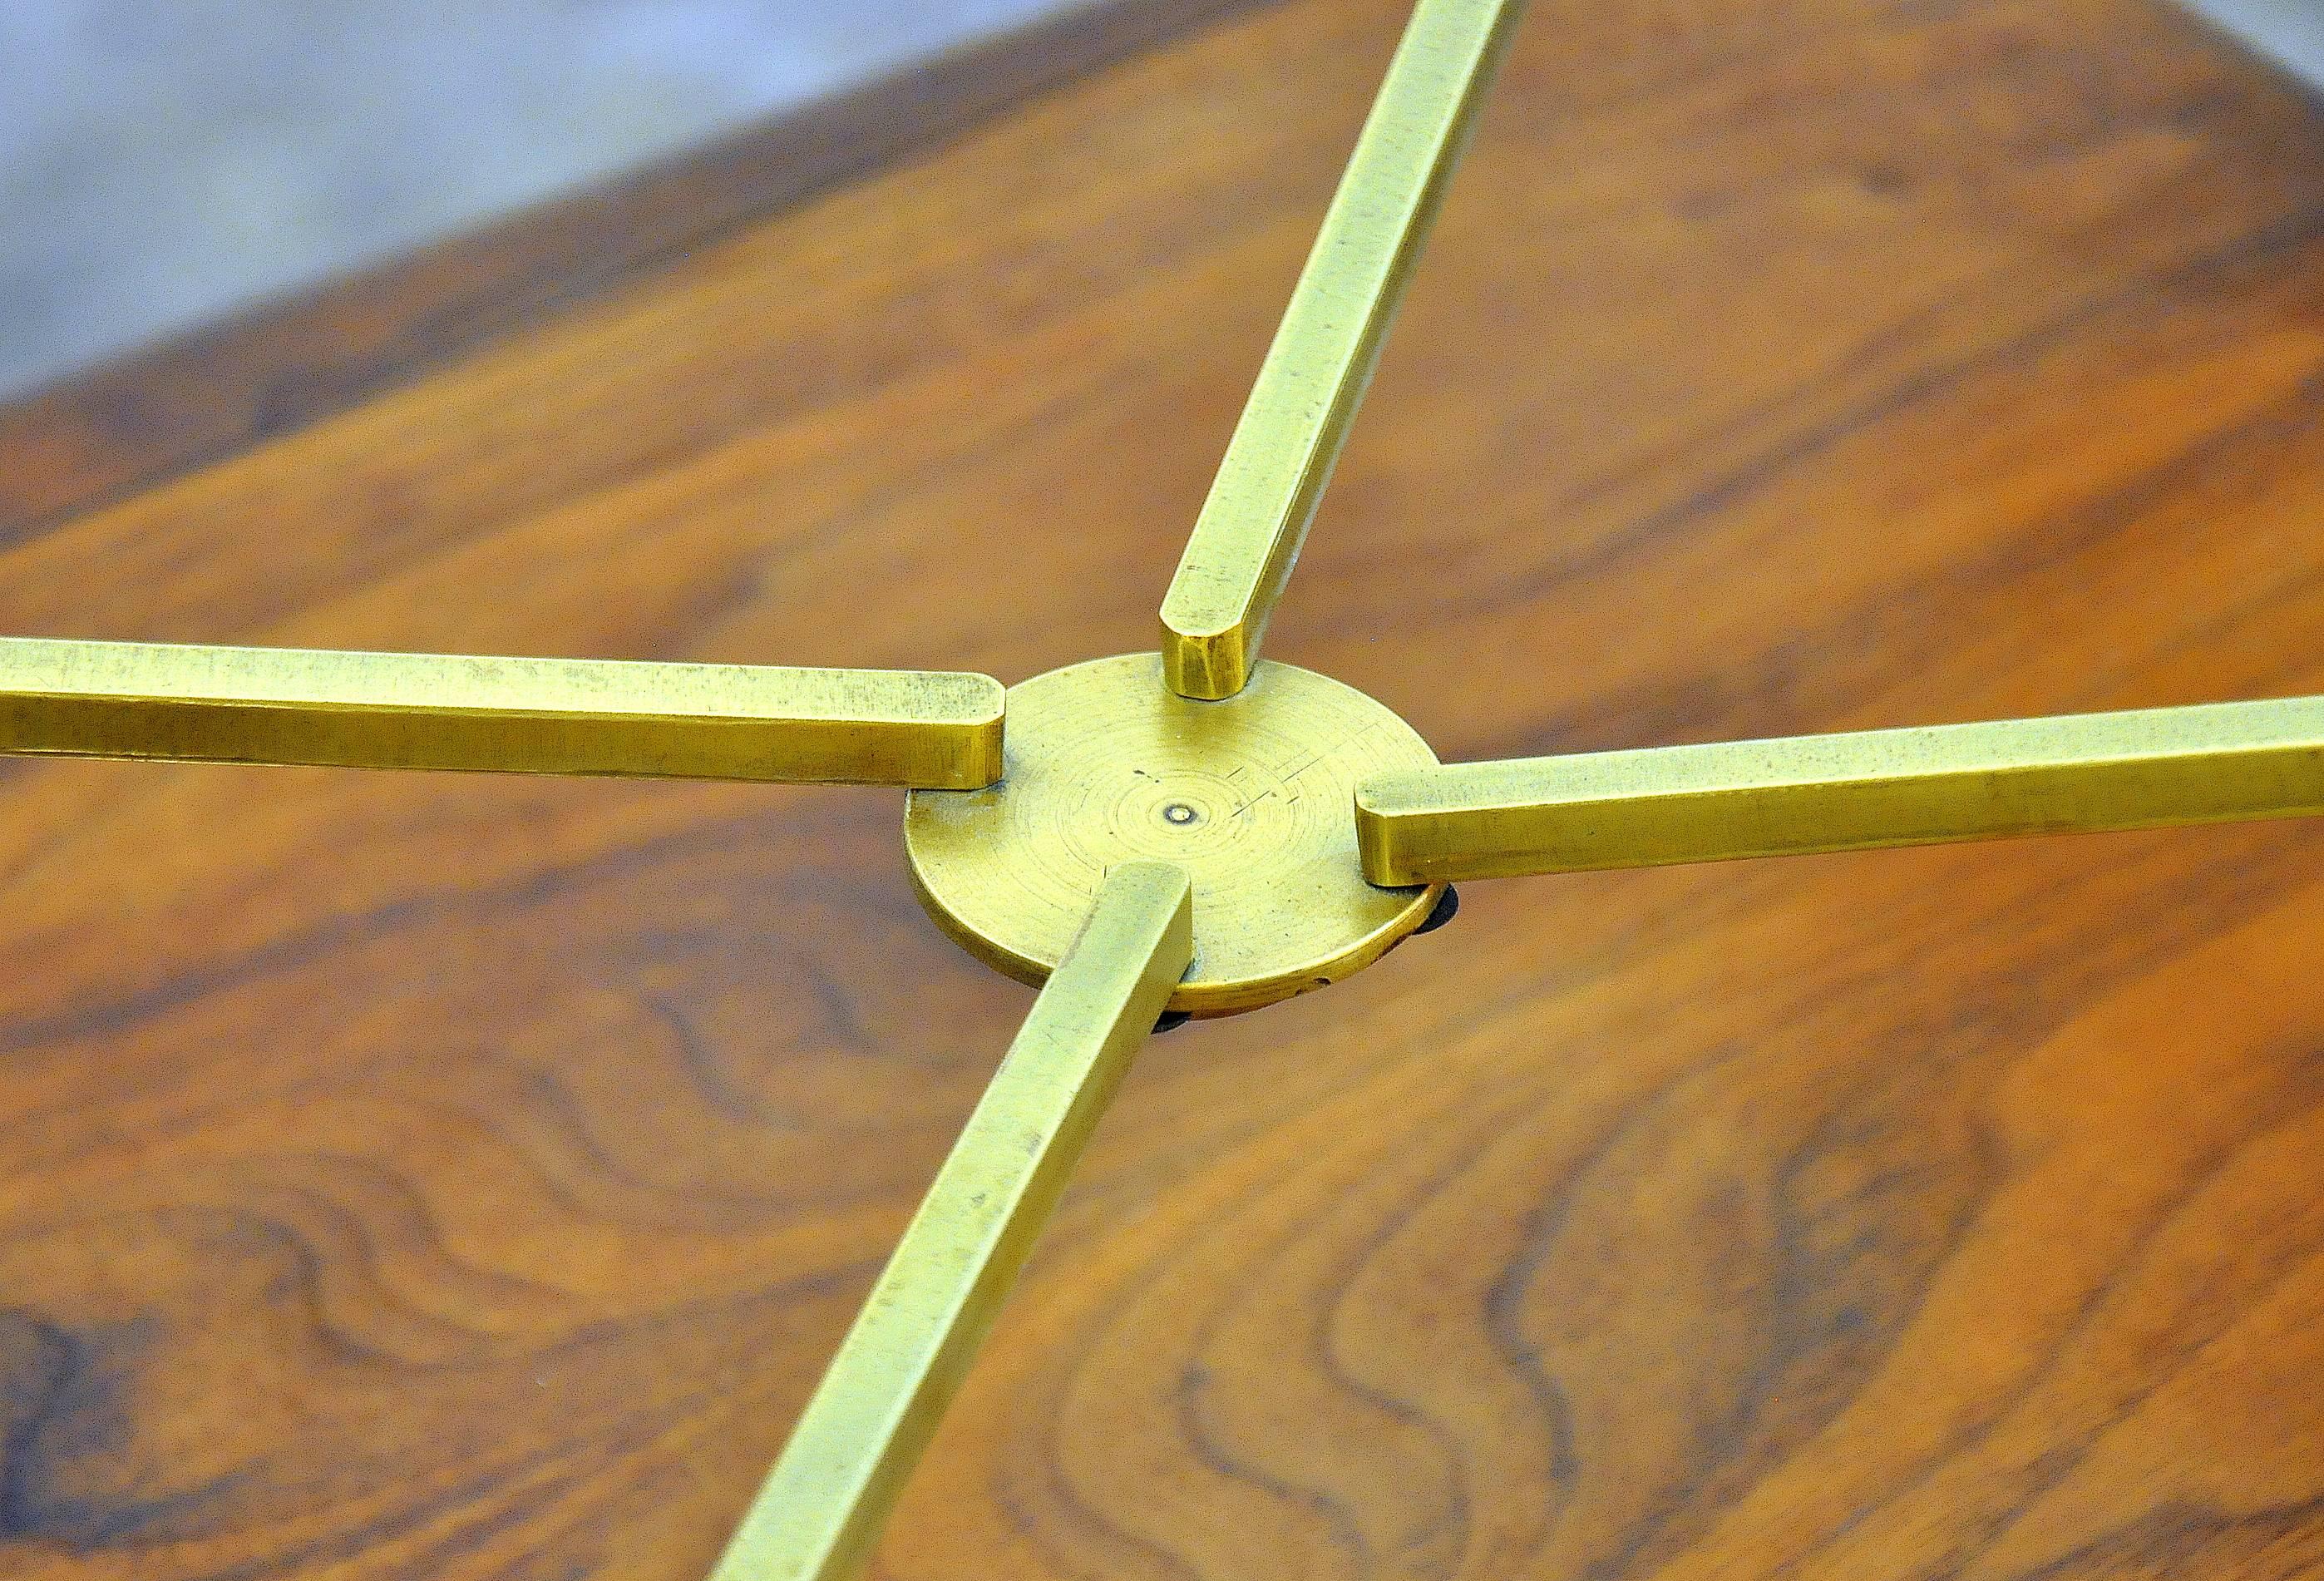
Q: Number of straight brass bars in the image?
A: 4